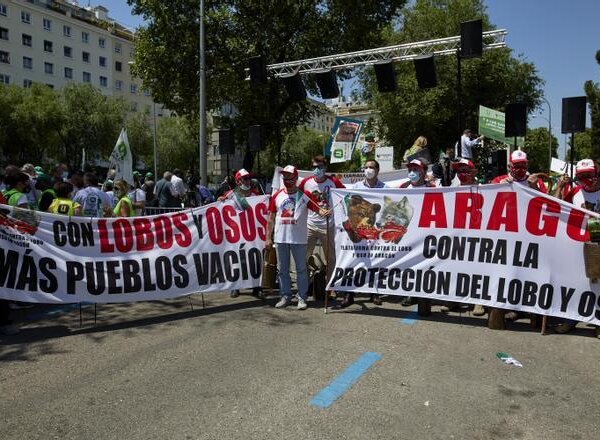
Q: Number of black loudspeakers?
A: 10